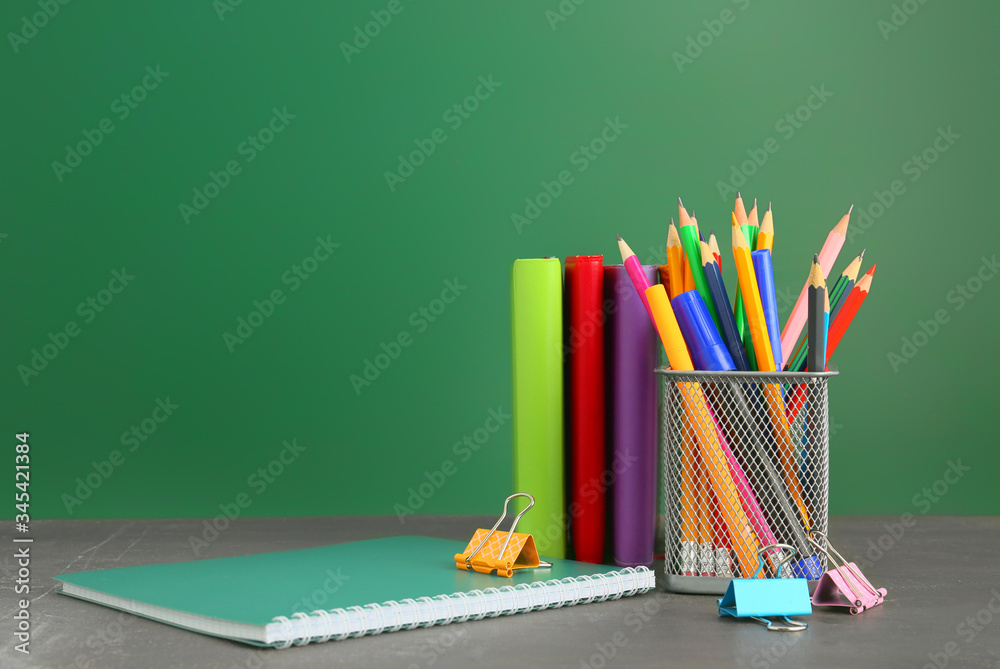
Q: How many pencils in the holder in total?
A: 15